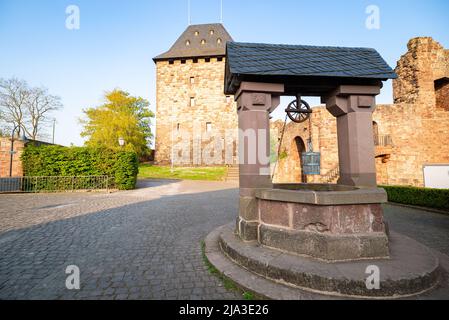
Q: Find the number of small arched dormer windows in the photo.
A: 5